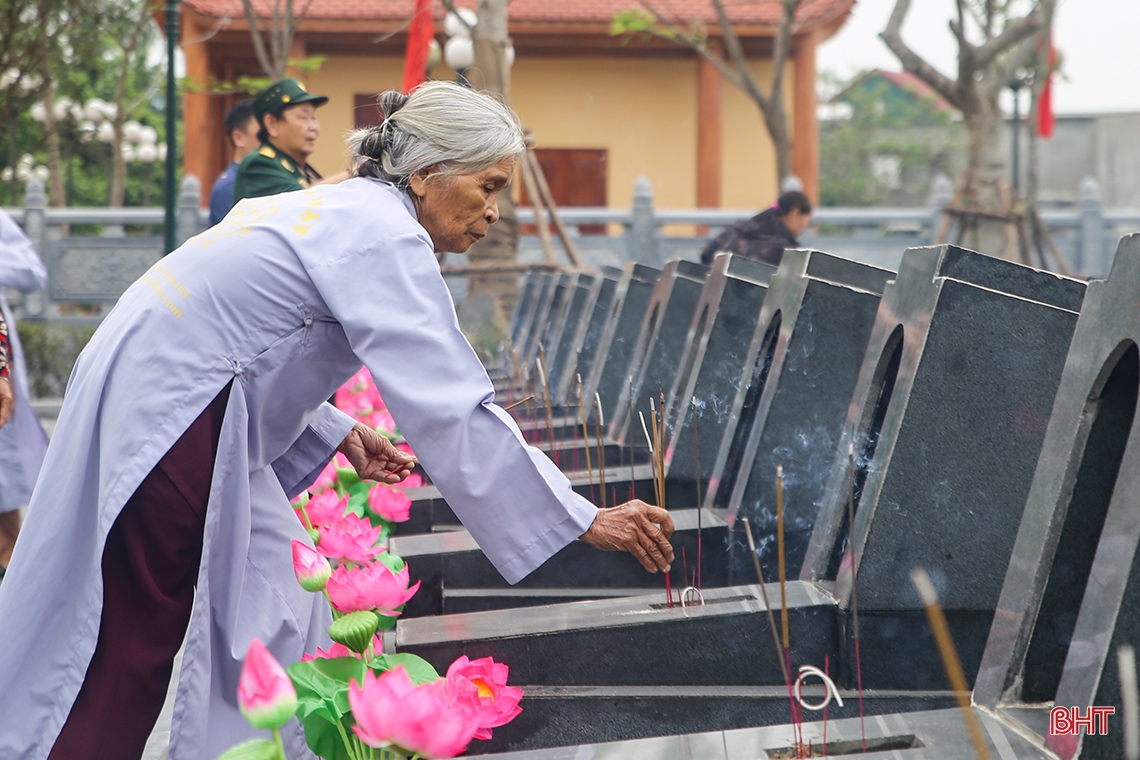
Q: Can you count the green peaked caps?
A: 1